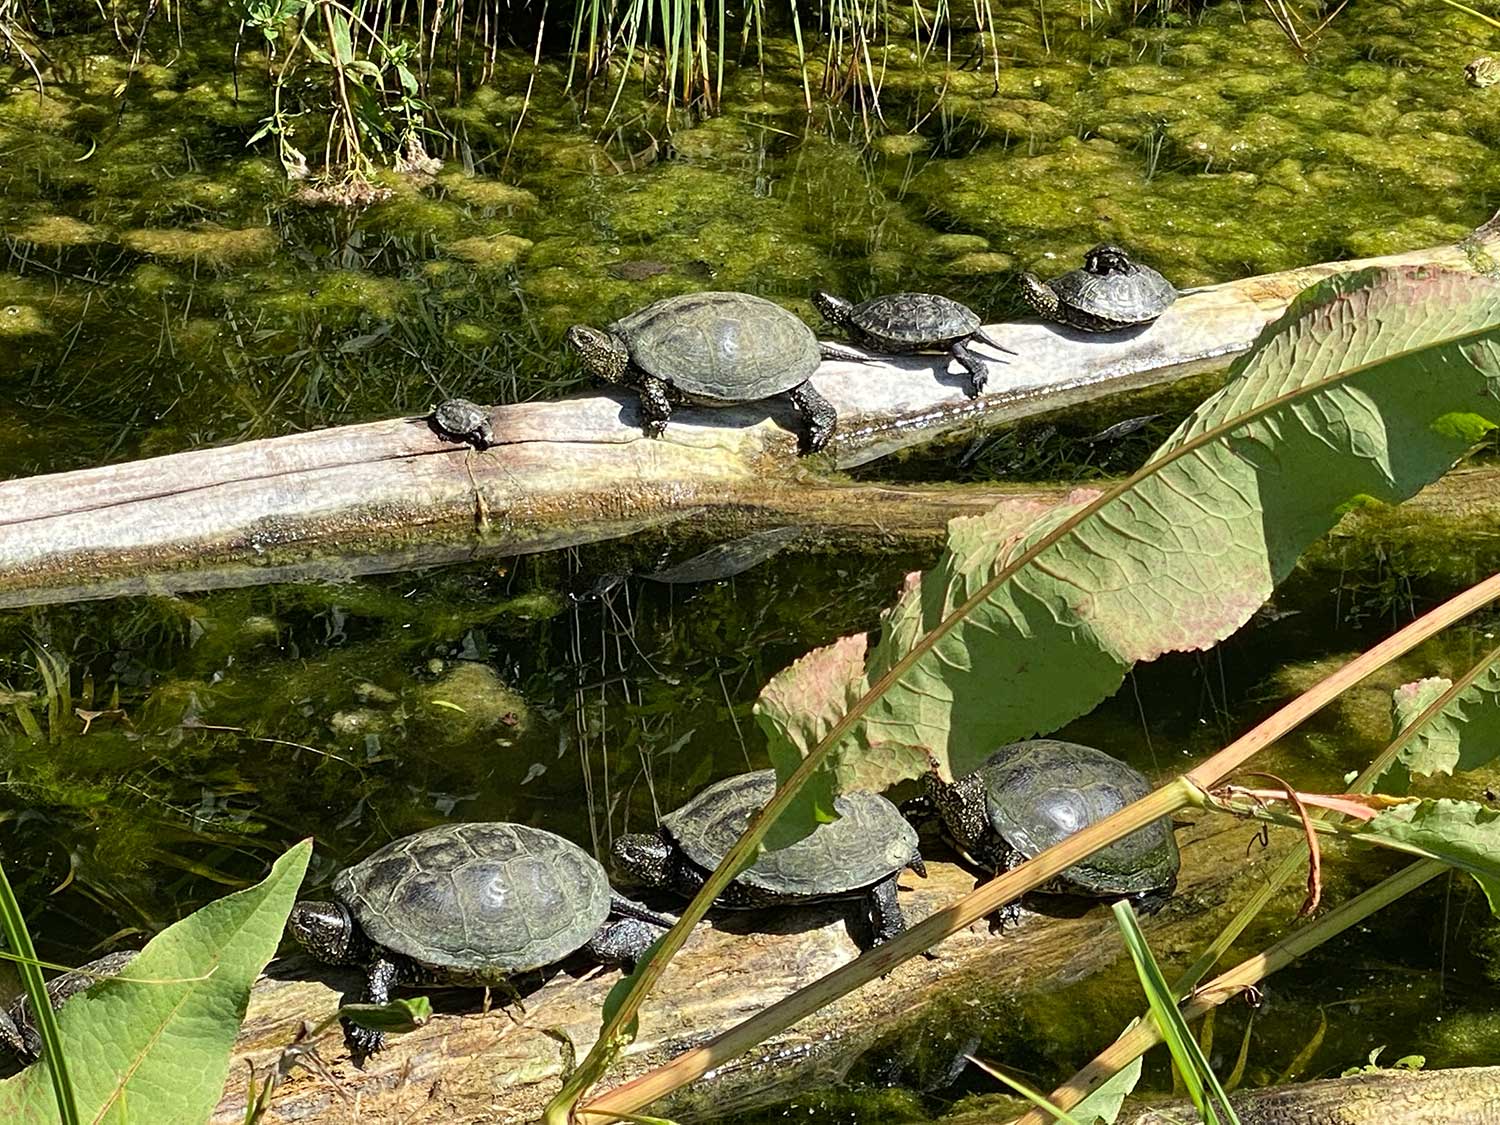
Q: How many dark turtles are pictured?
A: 9